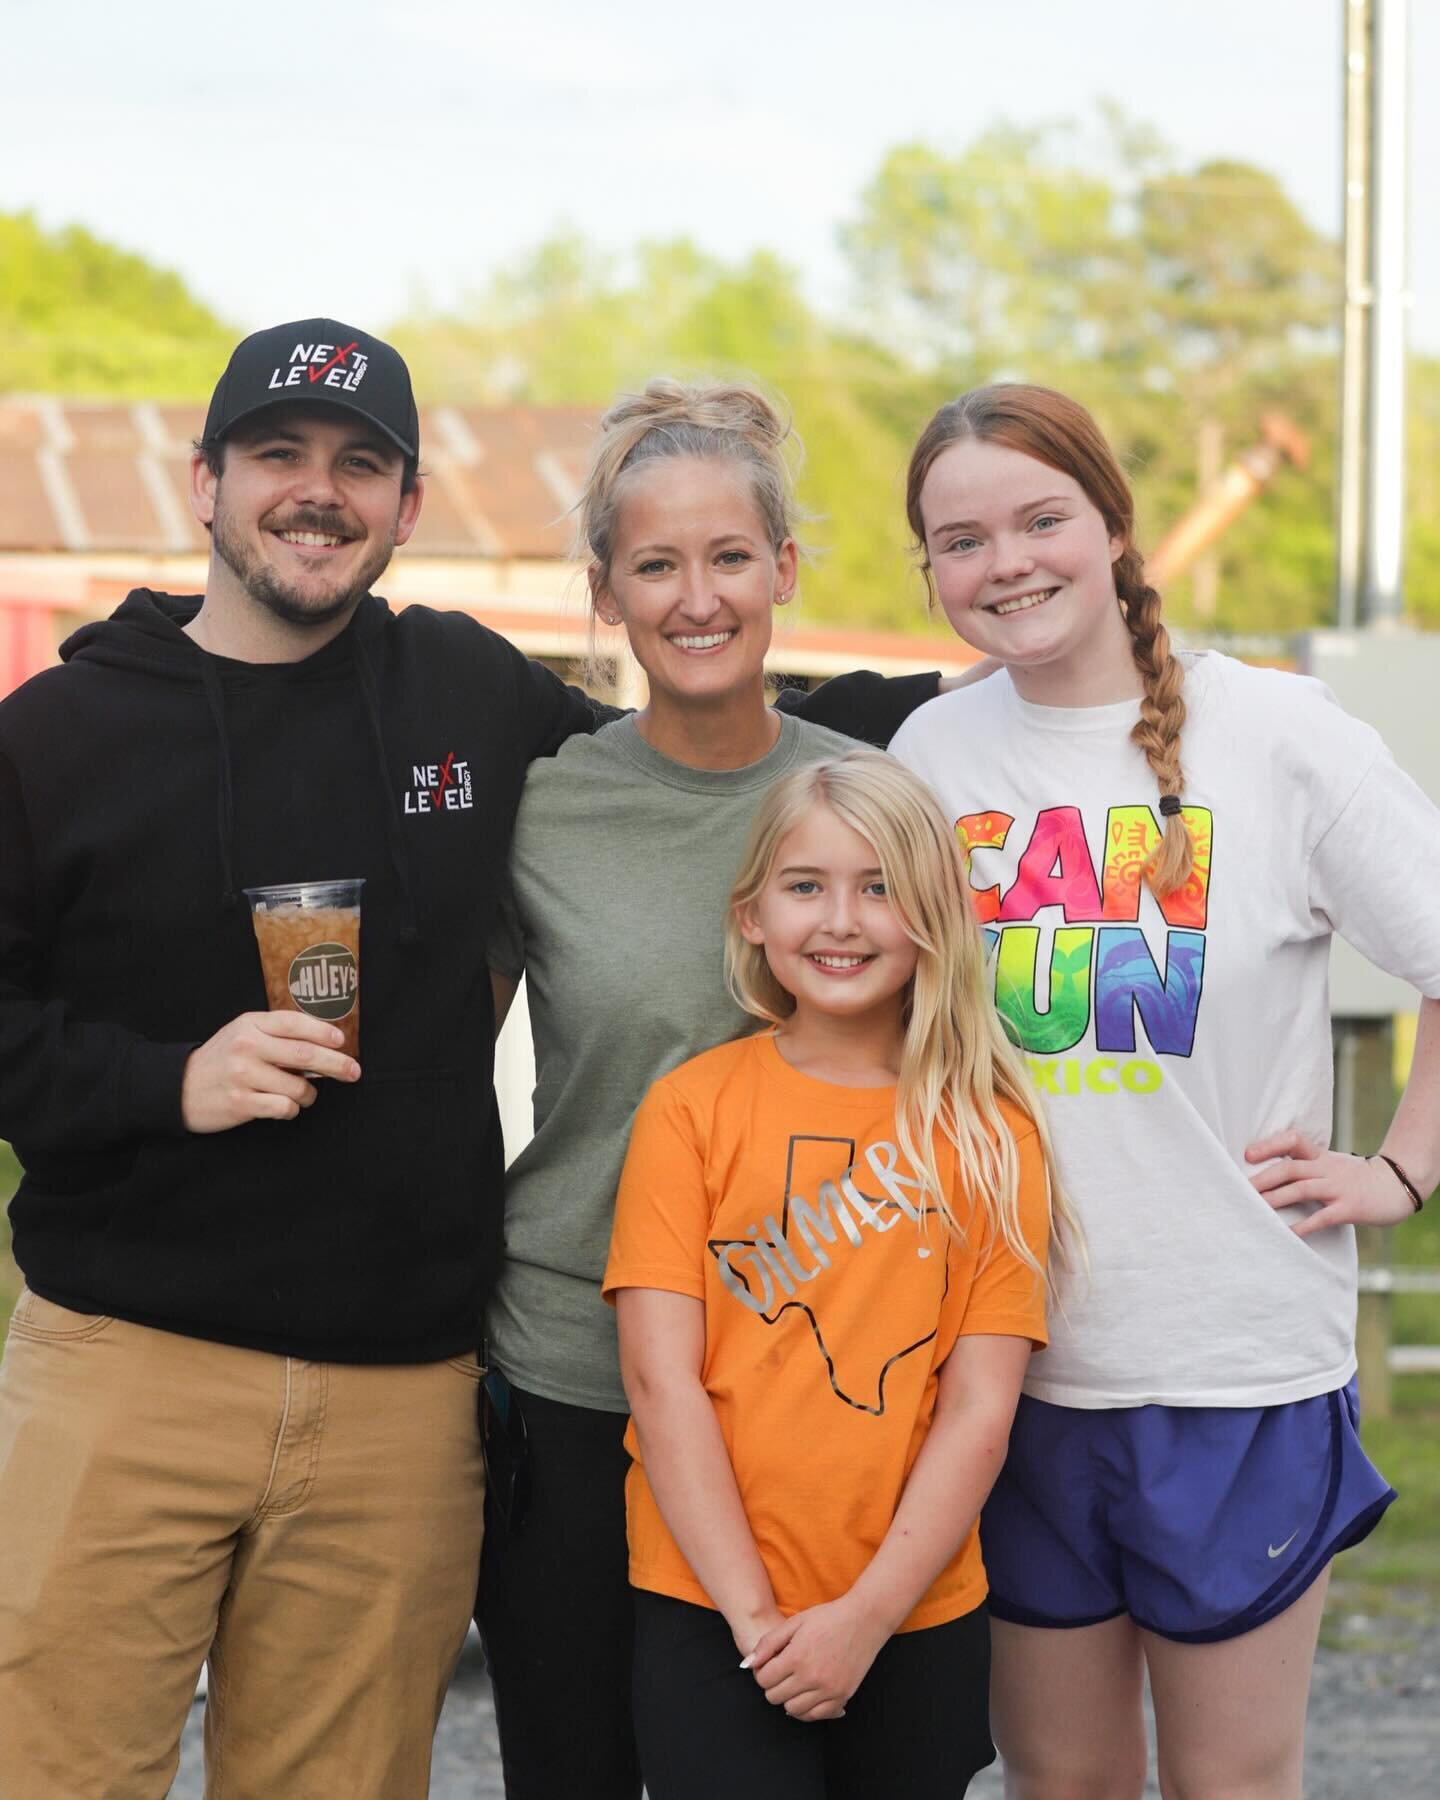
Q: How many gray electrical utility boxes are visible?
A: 1